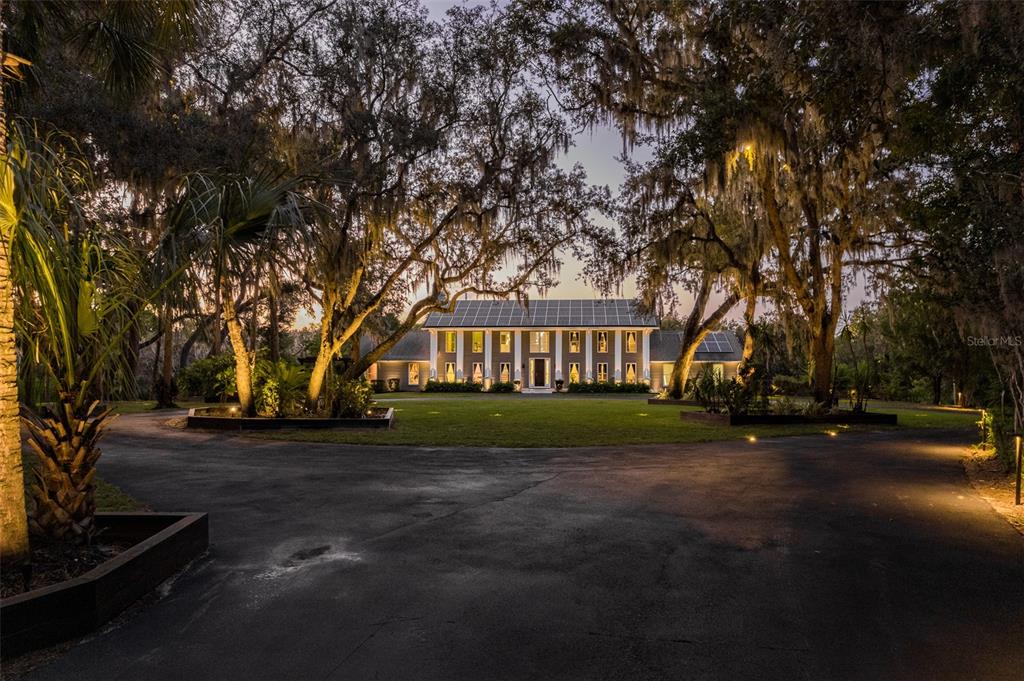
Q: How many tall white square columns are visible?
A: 8